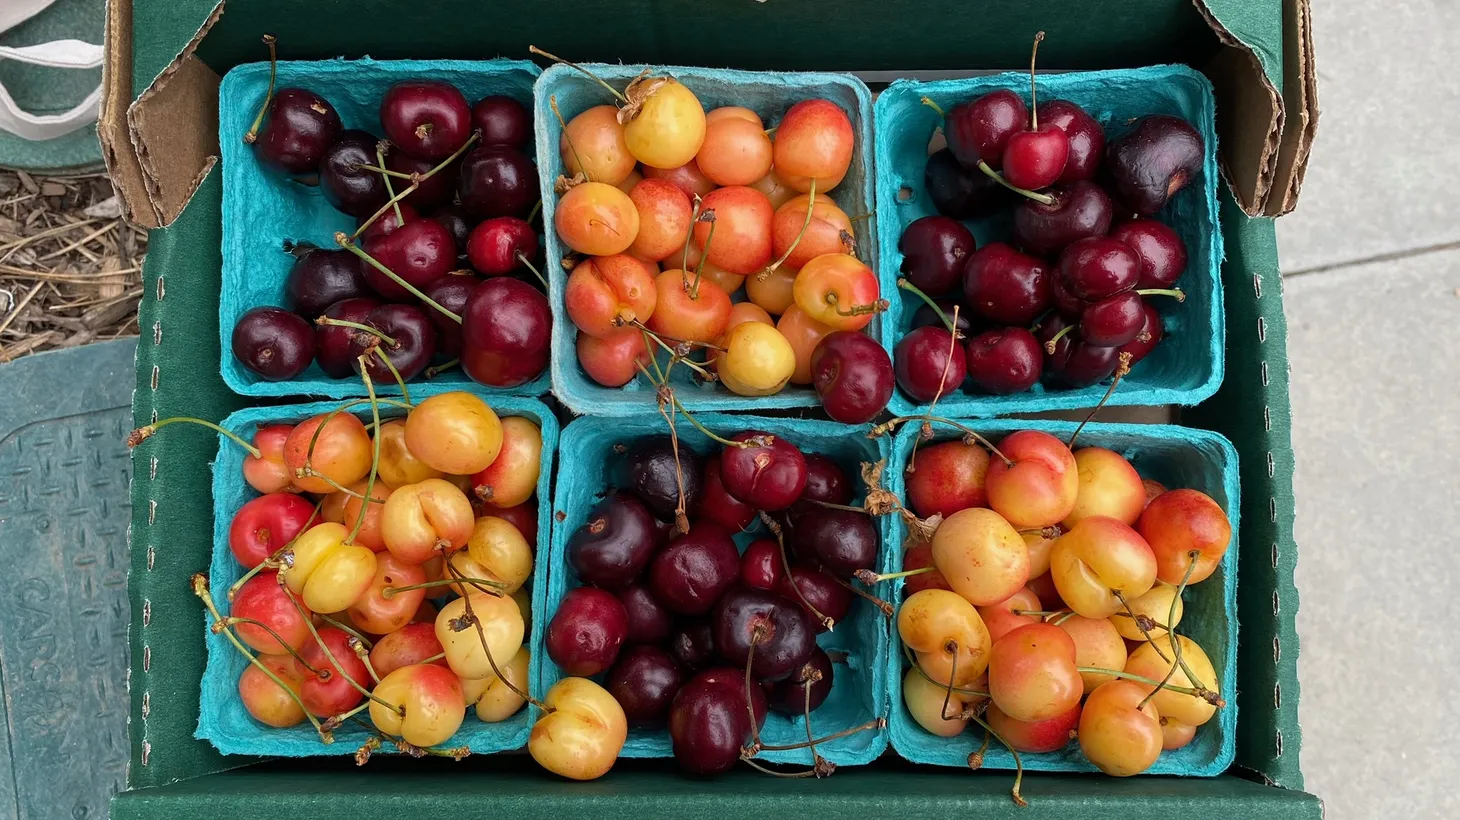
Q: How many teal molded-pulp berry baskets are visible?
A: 6